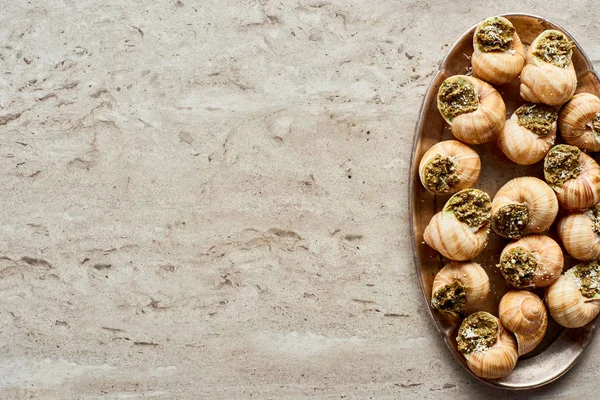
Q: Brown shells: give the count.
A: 15